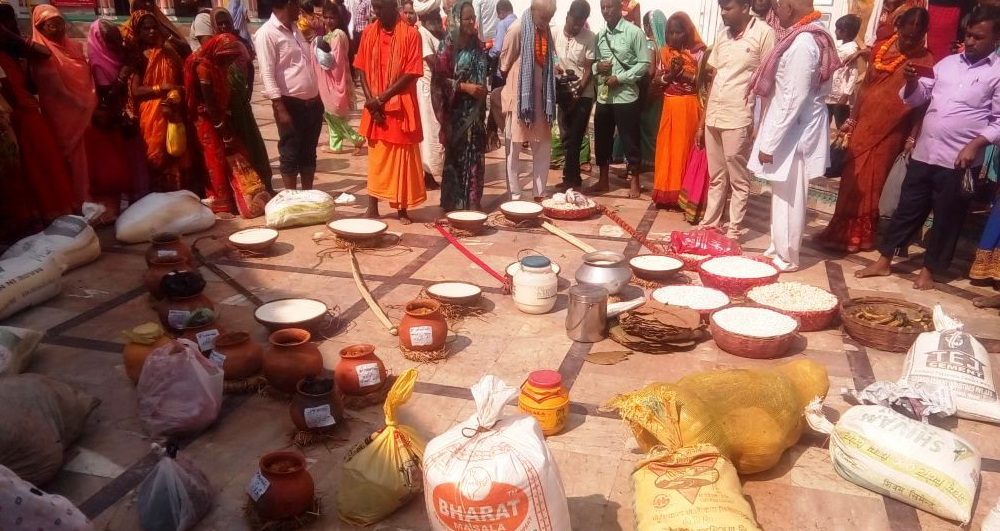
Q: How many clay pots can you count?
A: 11